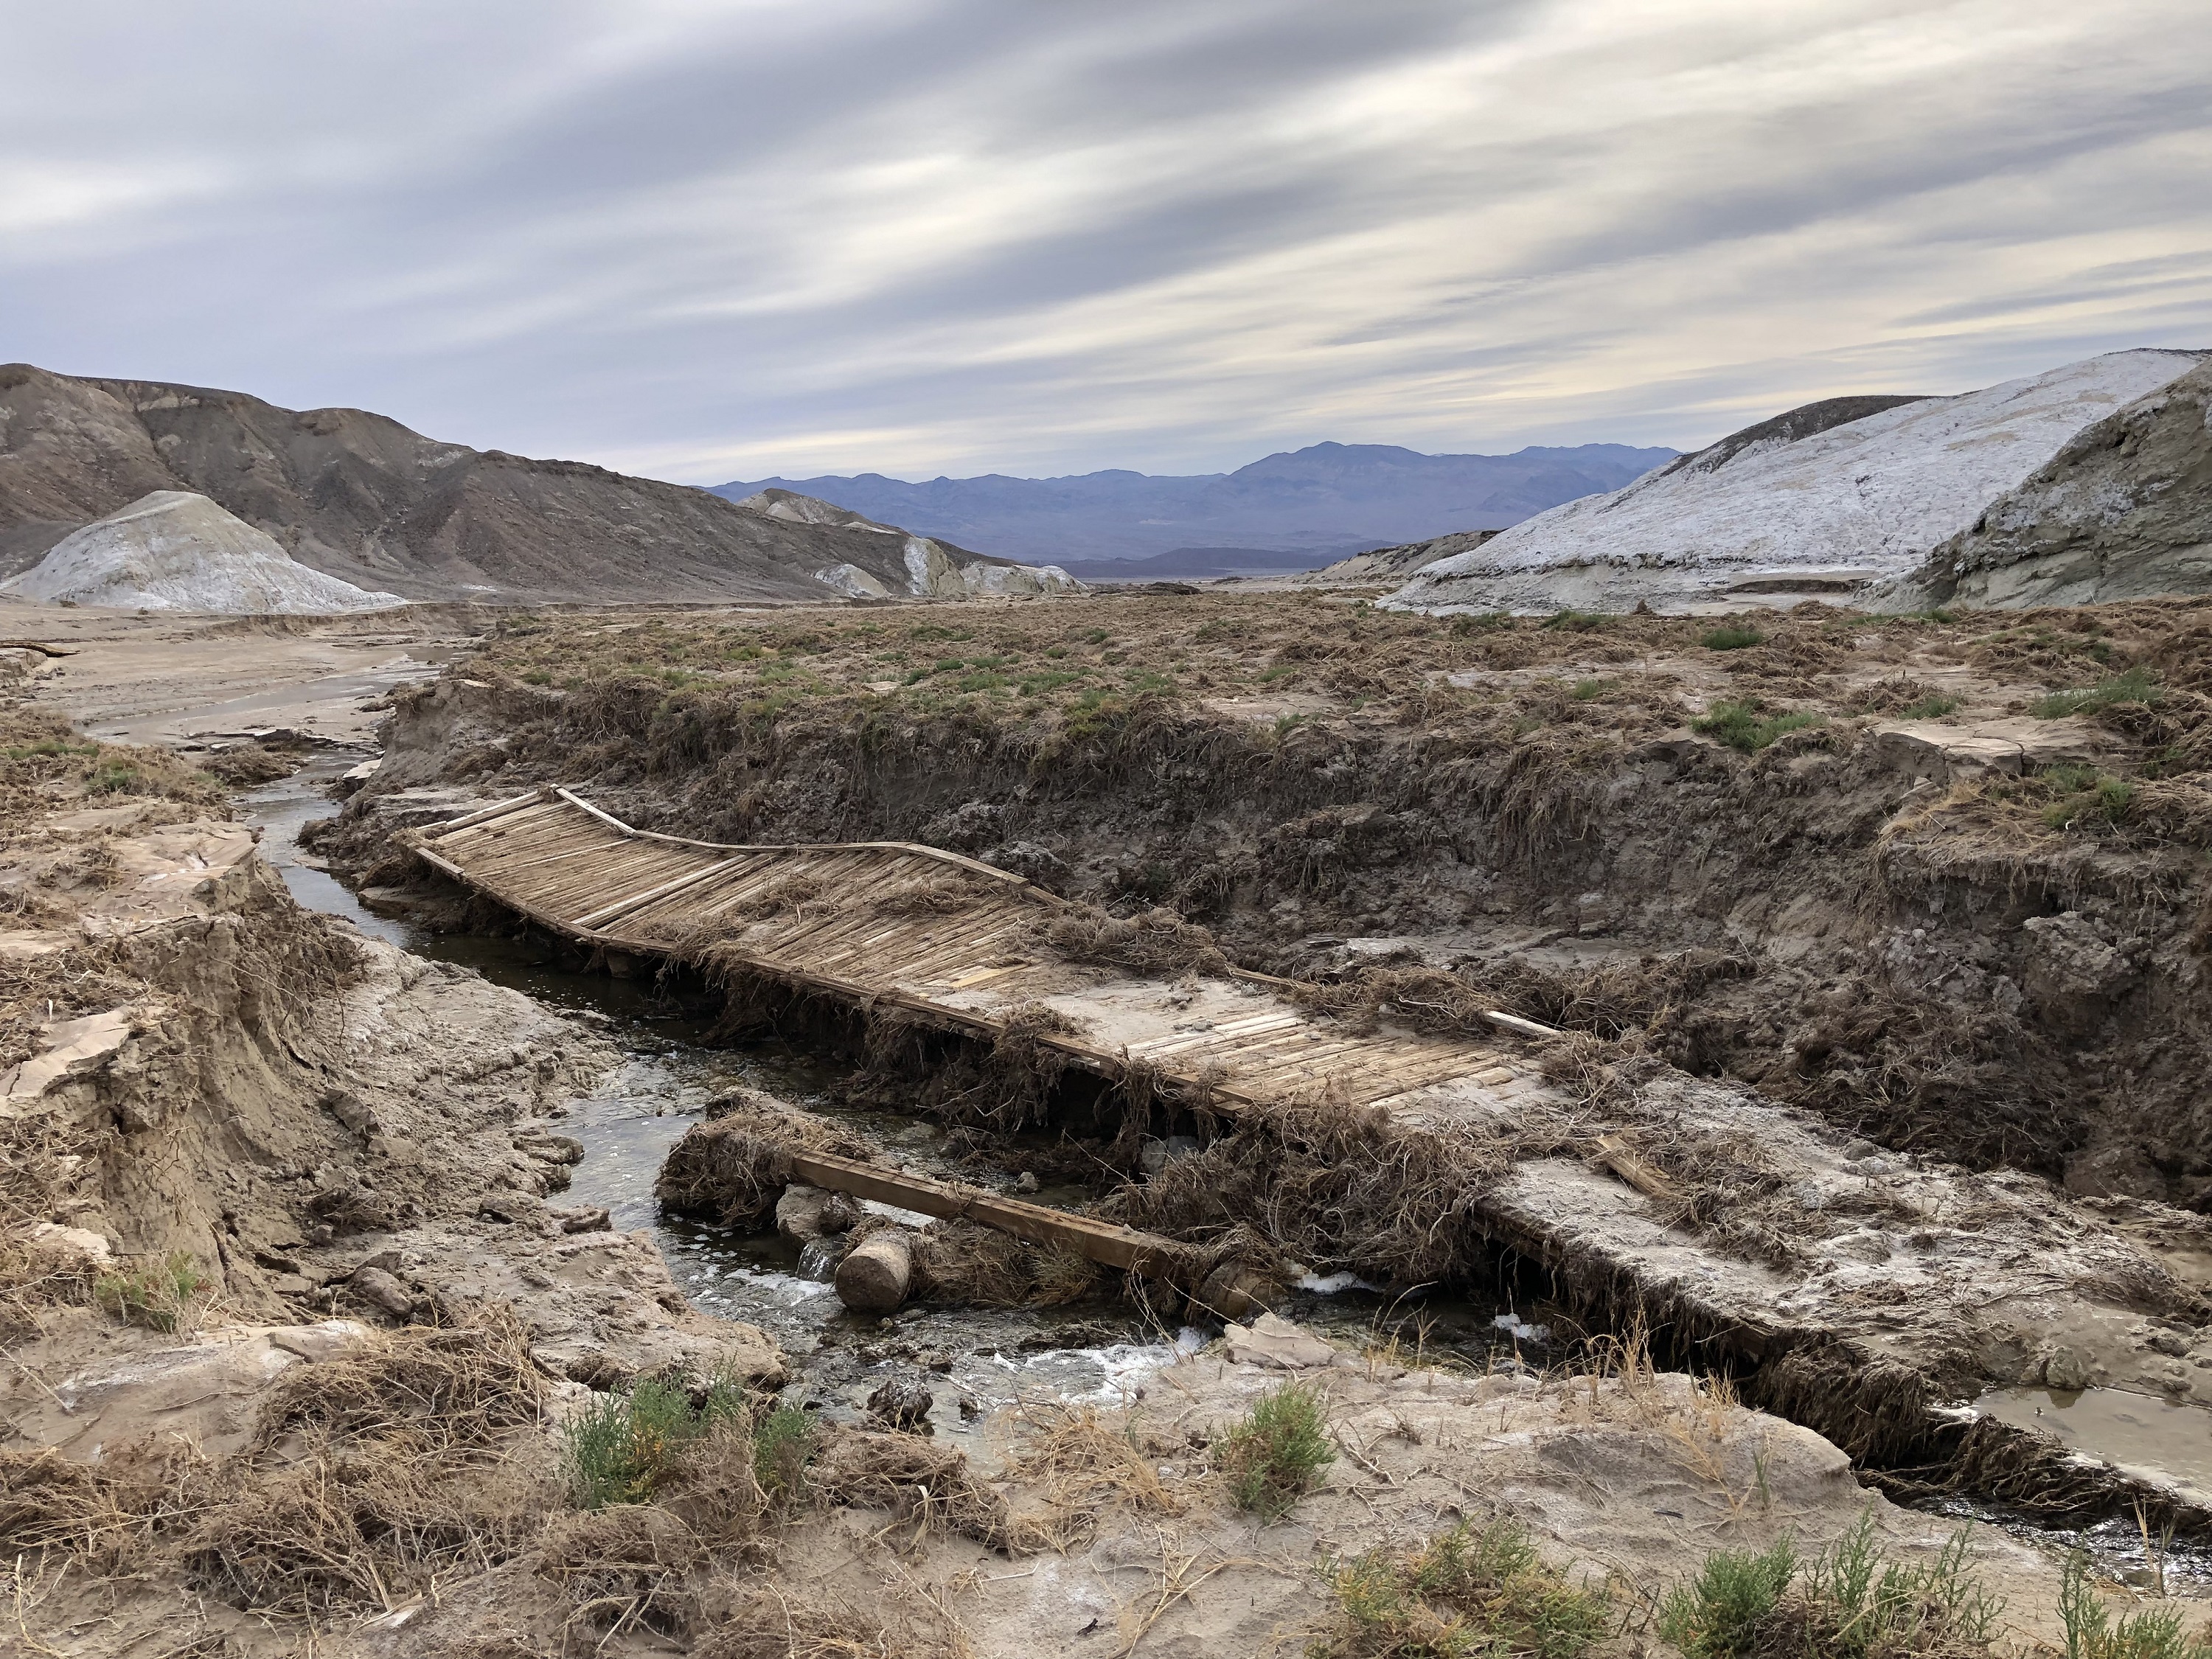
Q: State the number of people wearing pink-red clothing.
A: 0